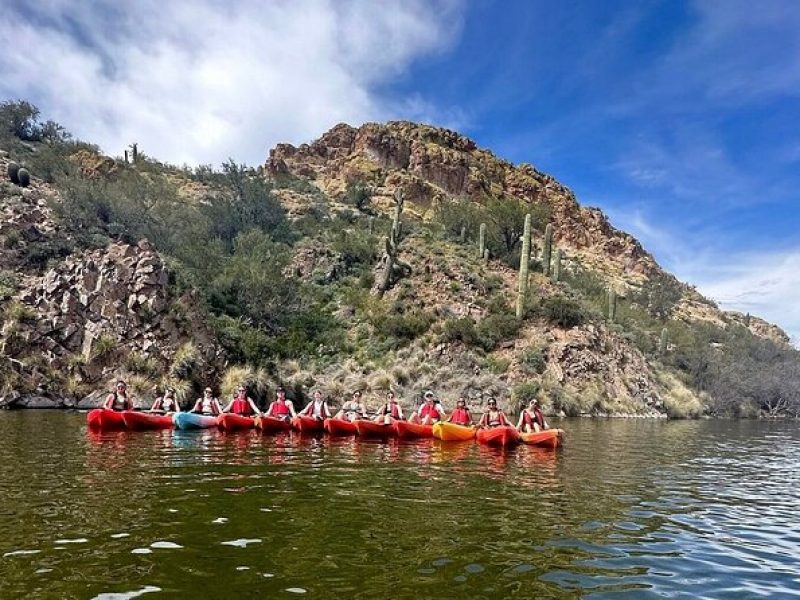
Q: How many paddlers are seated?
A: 12